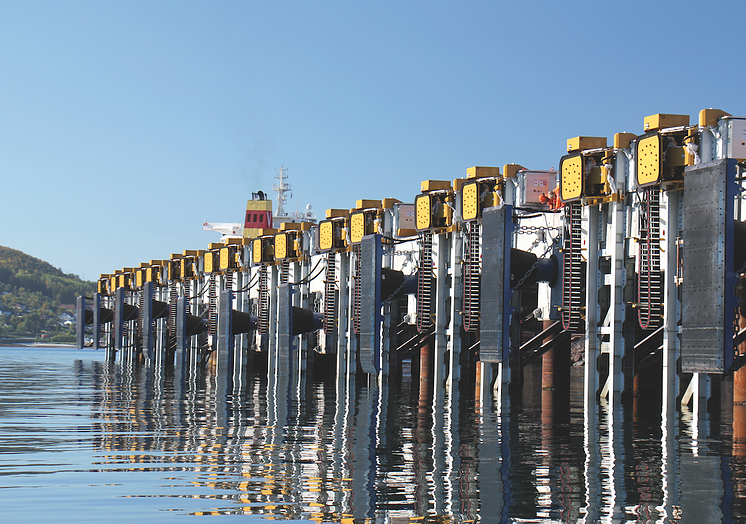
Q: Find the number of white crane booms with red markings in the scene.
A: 1